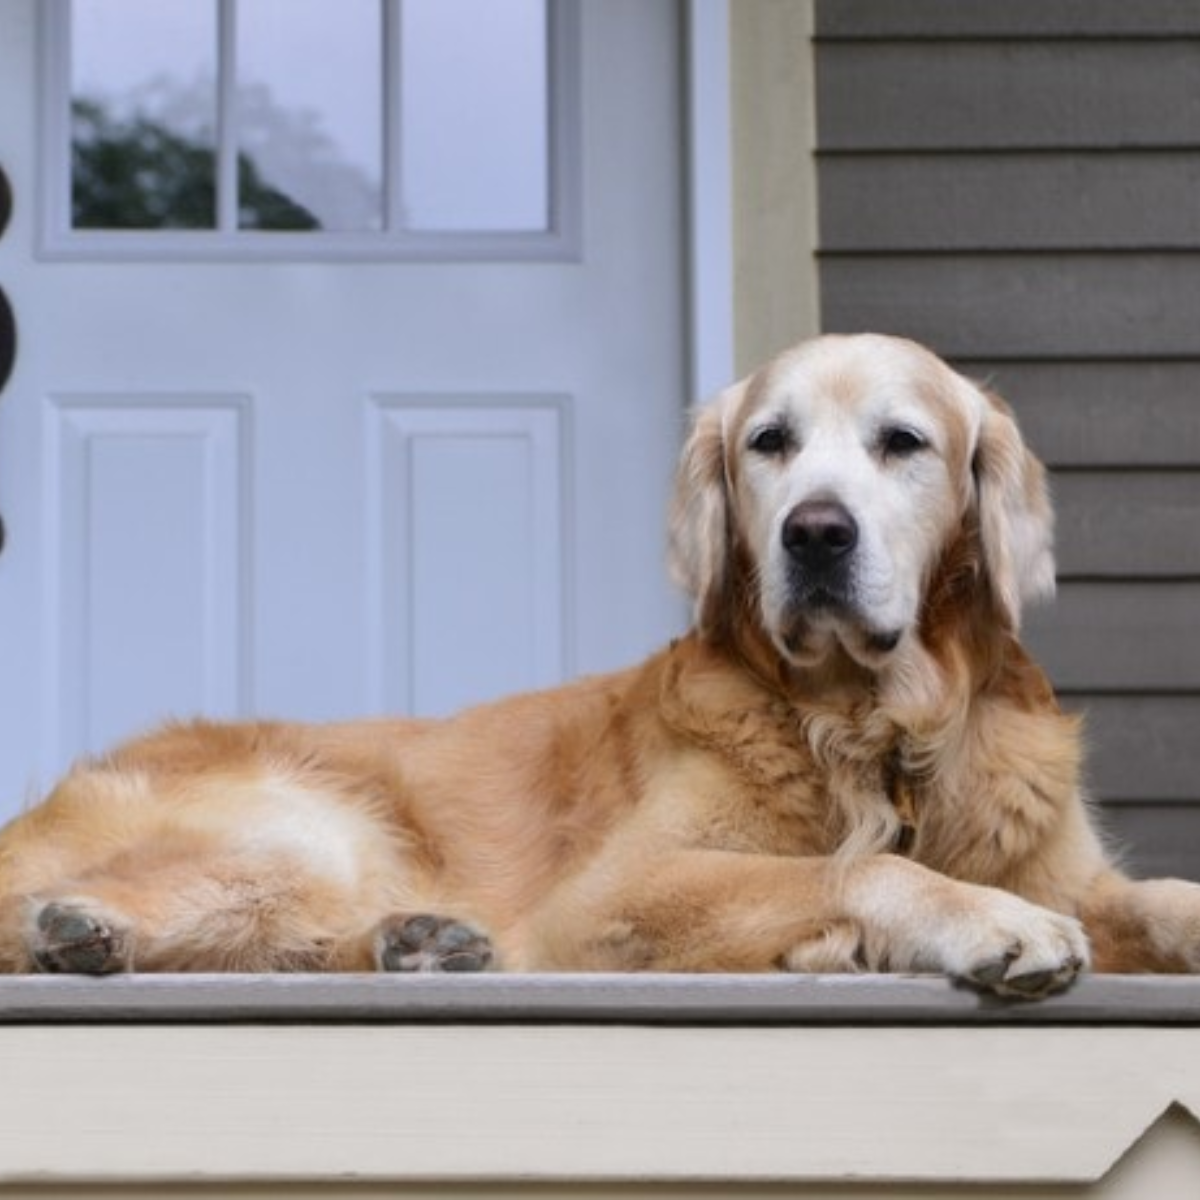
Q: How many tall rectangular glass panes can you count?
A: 3